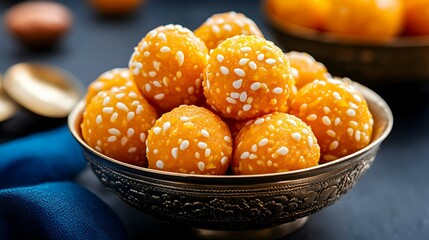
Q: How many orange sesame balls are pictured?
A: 9